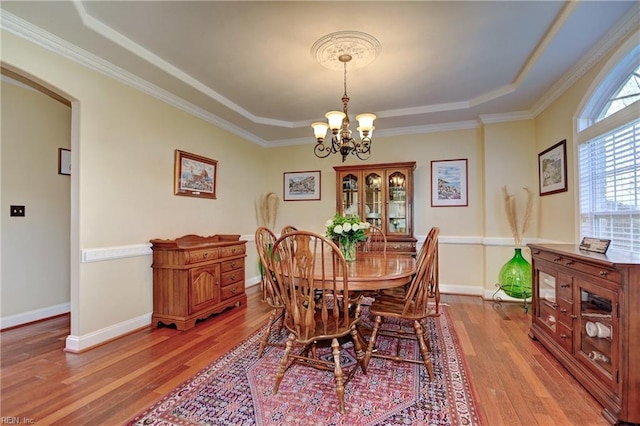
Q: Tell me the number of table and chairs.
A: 7